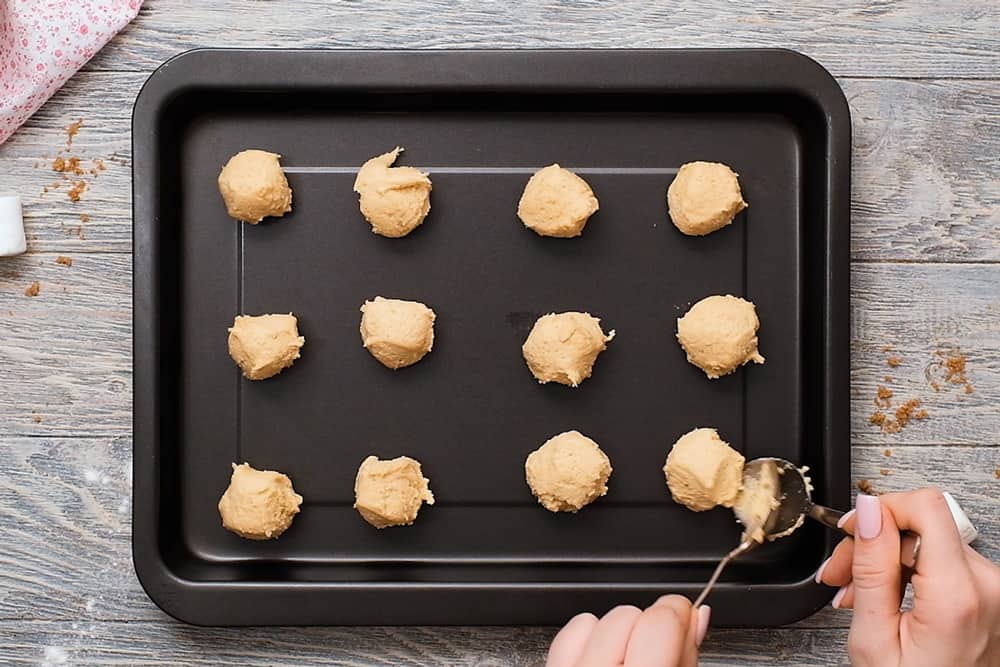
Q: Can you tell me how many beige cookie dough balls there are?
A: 12